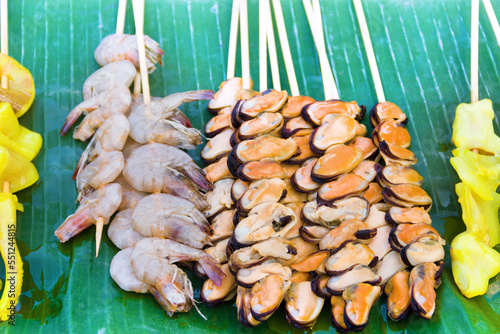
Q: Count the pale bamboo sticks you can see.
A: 14